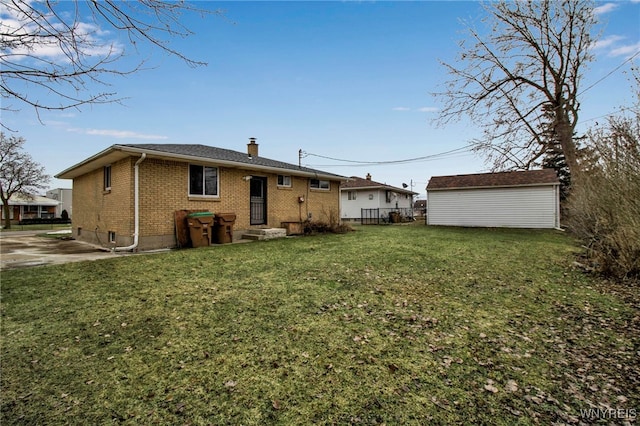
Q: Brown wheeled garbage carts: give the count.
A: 2